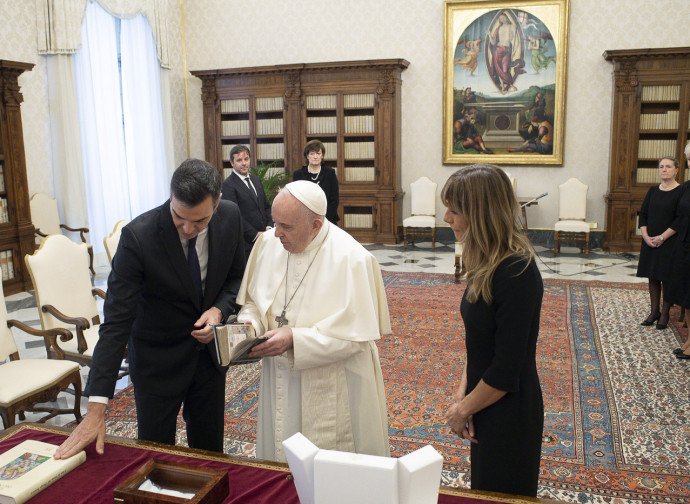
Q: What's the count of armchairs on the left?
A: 4